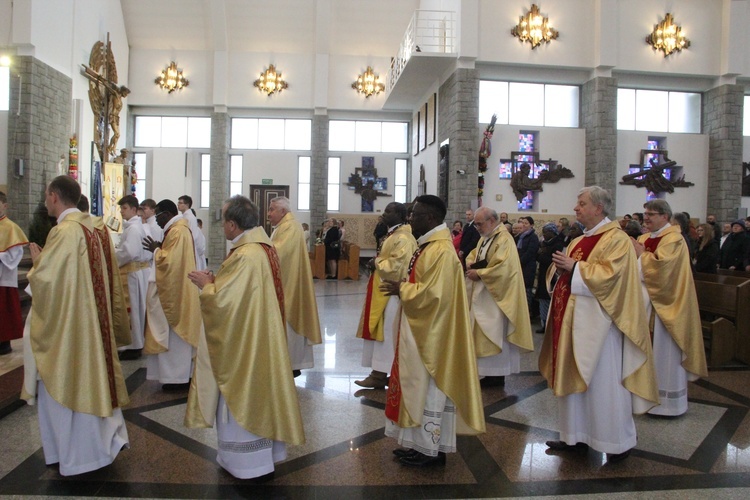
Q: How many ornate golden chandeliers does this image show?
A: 5